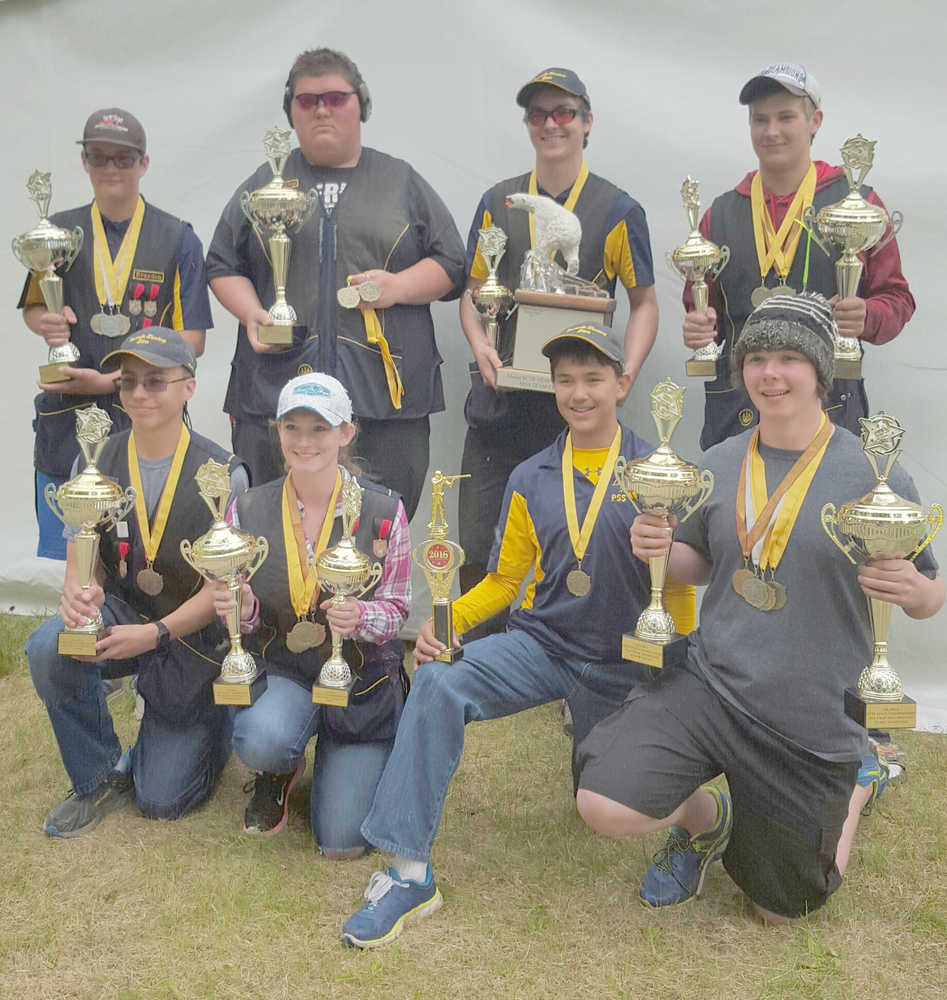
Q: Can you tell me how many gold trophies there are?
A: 11